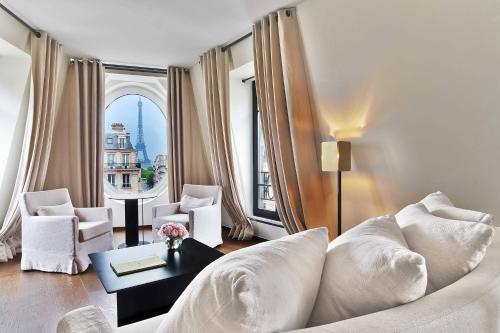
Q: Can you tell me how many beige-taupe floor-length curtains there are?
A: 5